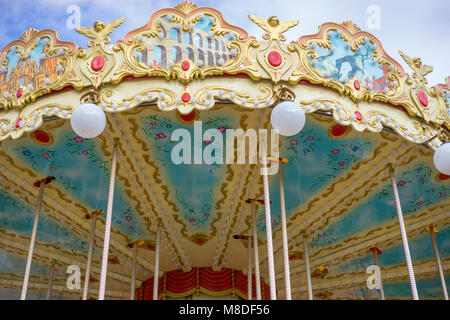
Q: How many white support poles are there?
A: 14